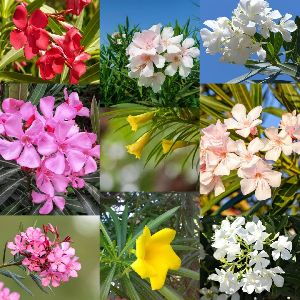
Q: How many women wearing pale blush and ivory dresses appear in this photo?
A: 0